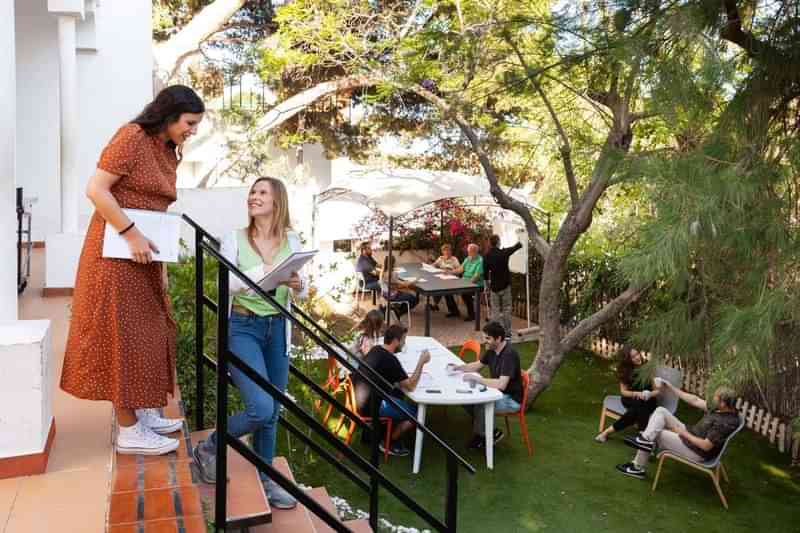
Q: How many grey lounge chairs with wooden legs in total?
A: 2